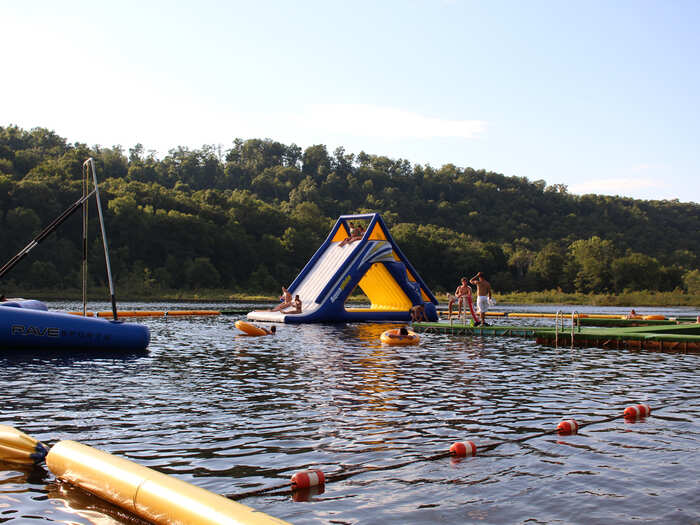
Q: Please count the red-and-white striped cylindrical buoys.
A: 4